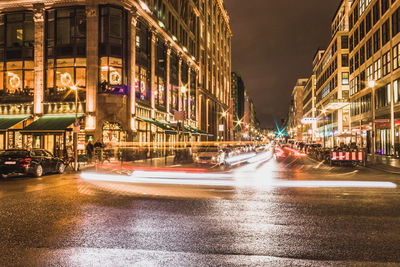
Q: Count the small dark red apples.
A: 0